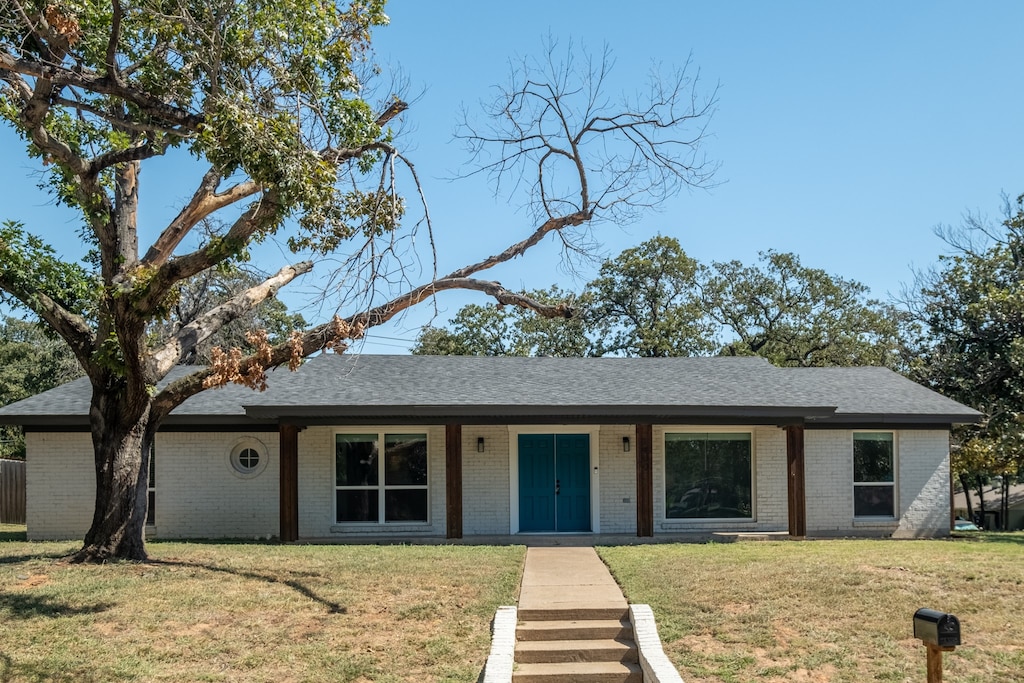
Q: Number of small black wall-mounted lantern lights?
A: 2